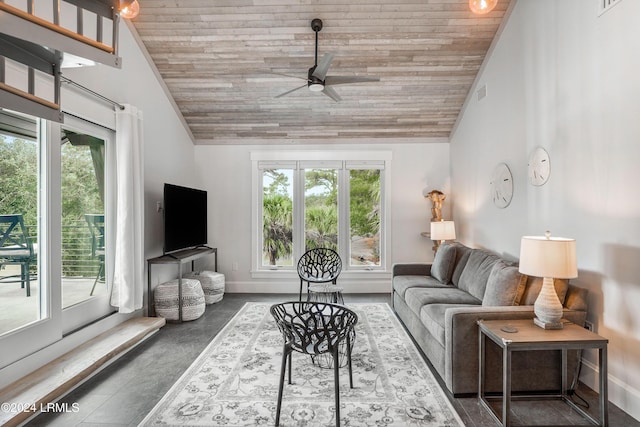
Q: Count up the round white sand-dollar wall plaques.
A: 2